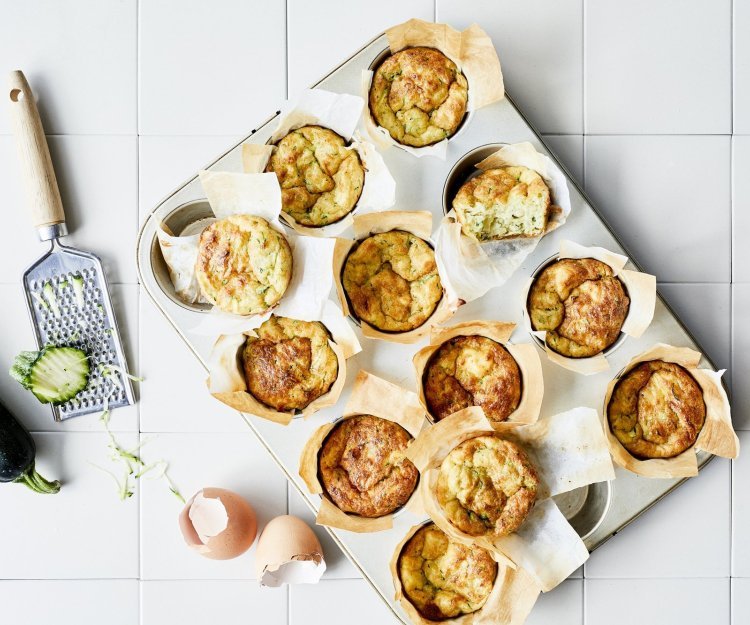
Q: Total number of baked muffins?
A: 12